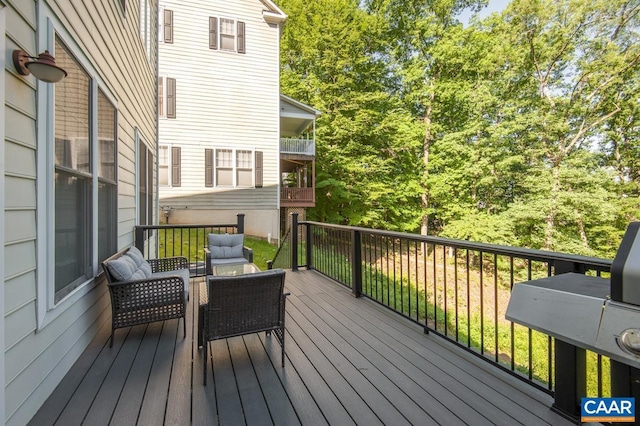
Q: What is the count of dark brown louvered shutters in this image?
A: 7